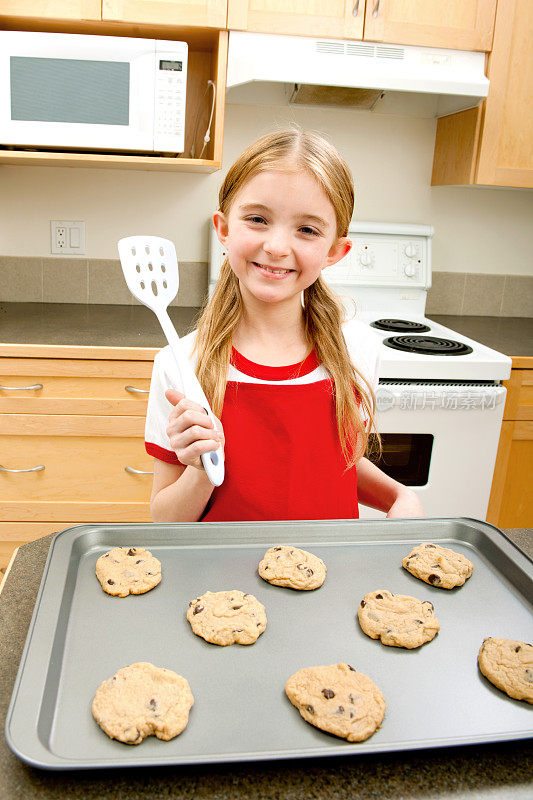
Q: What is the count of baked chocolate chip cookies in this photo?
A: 8